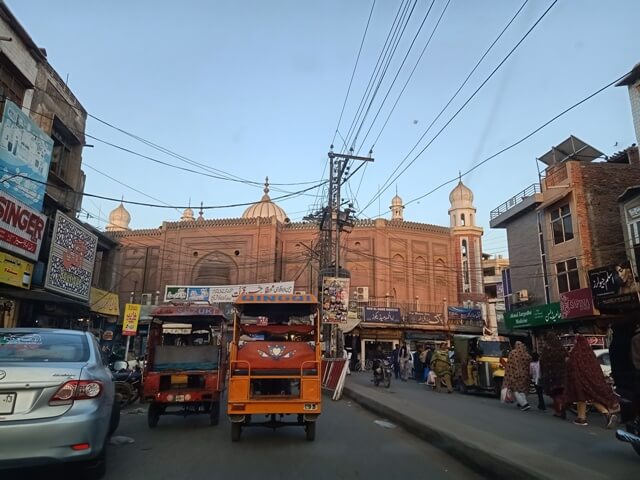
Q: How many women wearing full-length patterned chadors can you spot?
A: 3